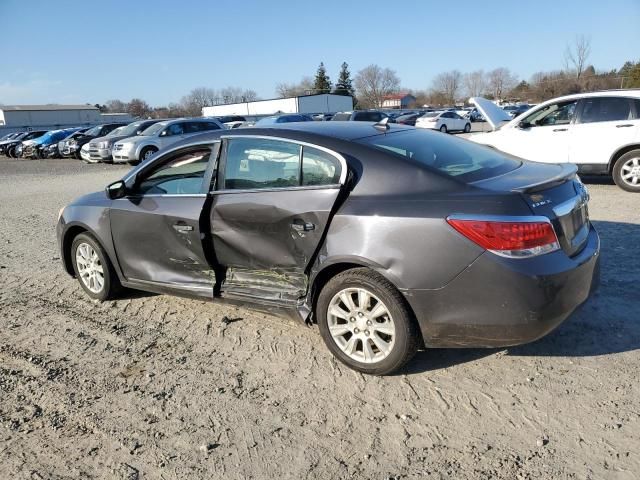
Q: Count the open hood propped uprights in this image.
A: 1